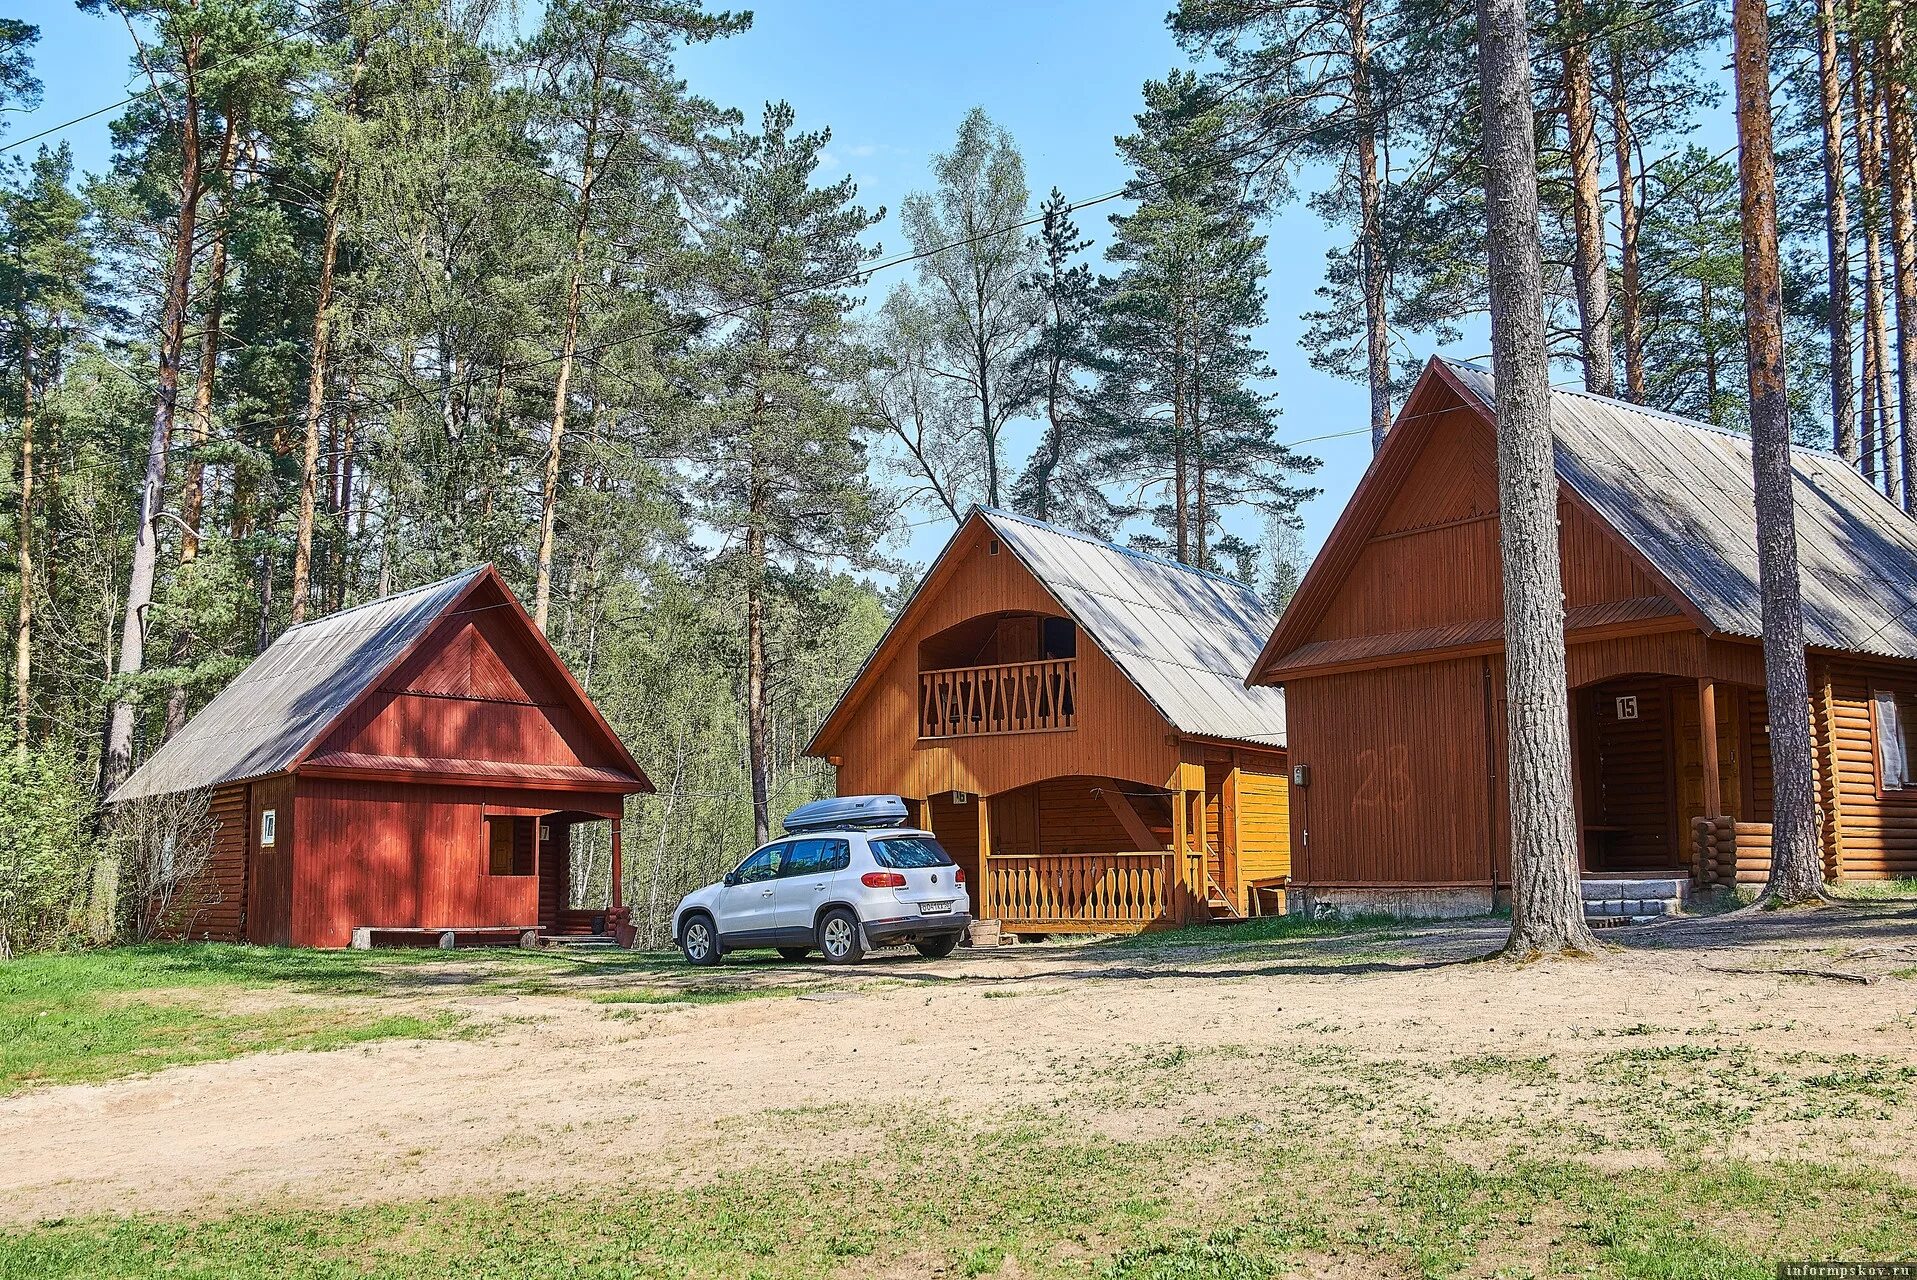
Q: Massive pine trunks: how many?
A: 2